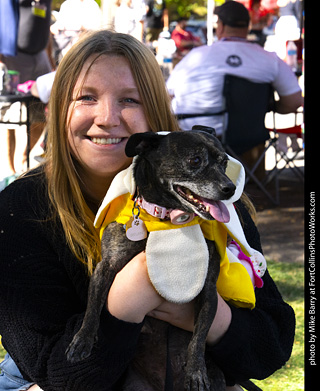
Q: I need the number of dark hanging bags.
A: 1